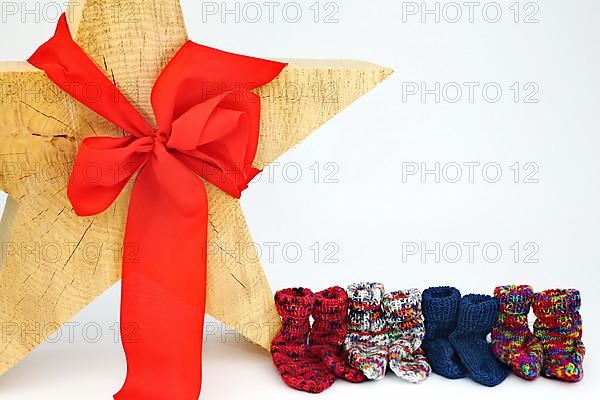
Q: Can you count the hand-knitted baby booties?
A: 8